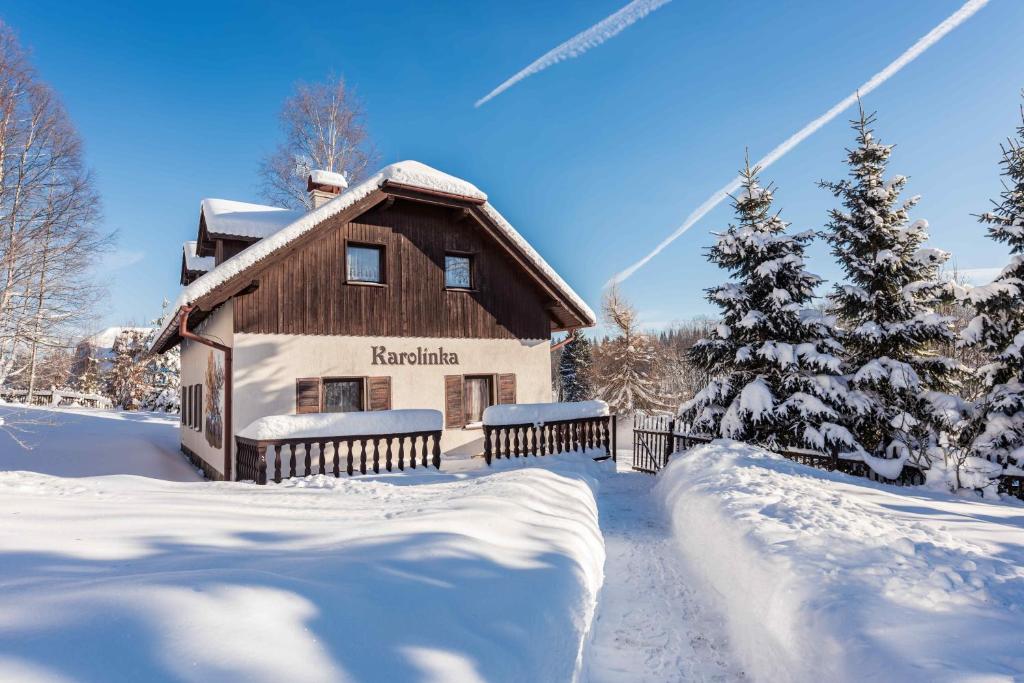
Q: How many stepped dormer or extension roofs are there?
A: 2